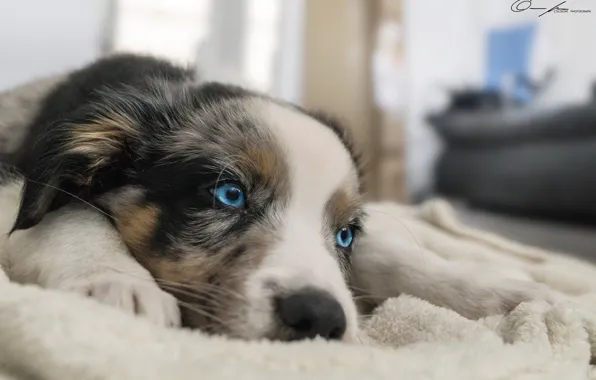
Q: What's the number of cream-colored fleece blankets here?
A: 1